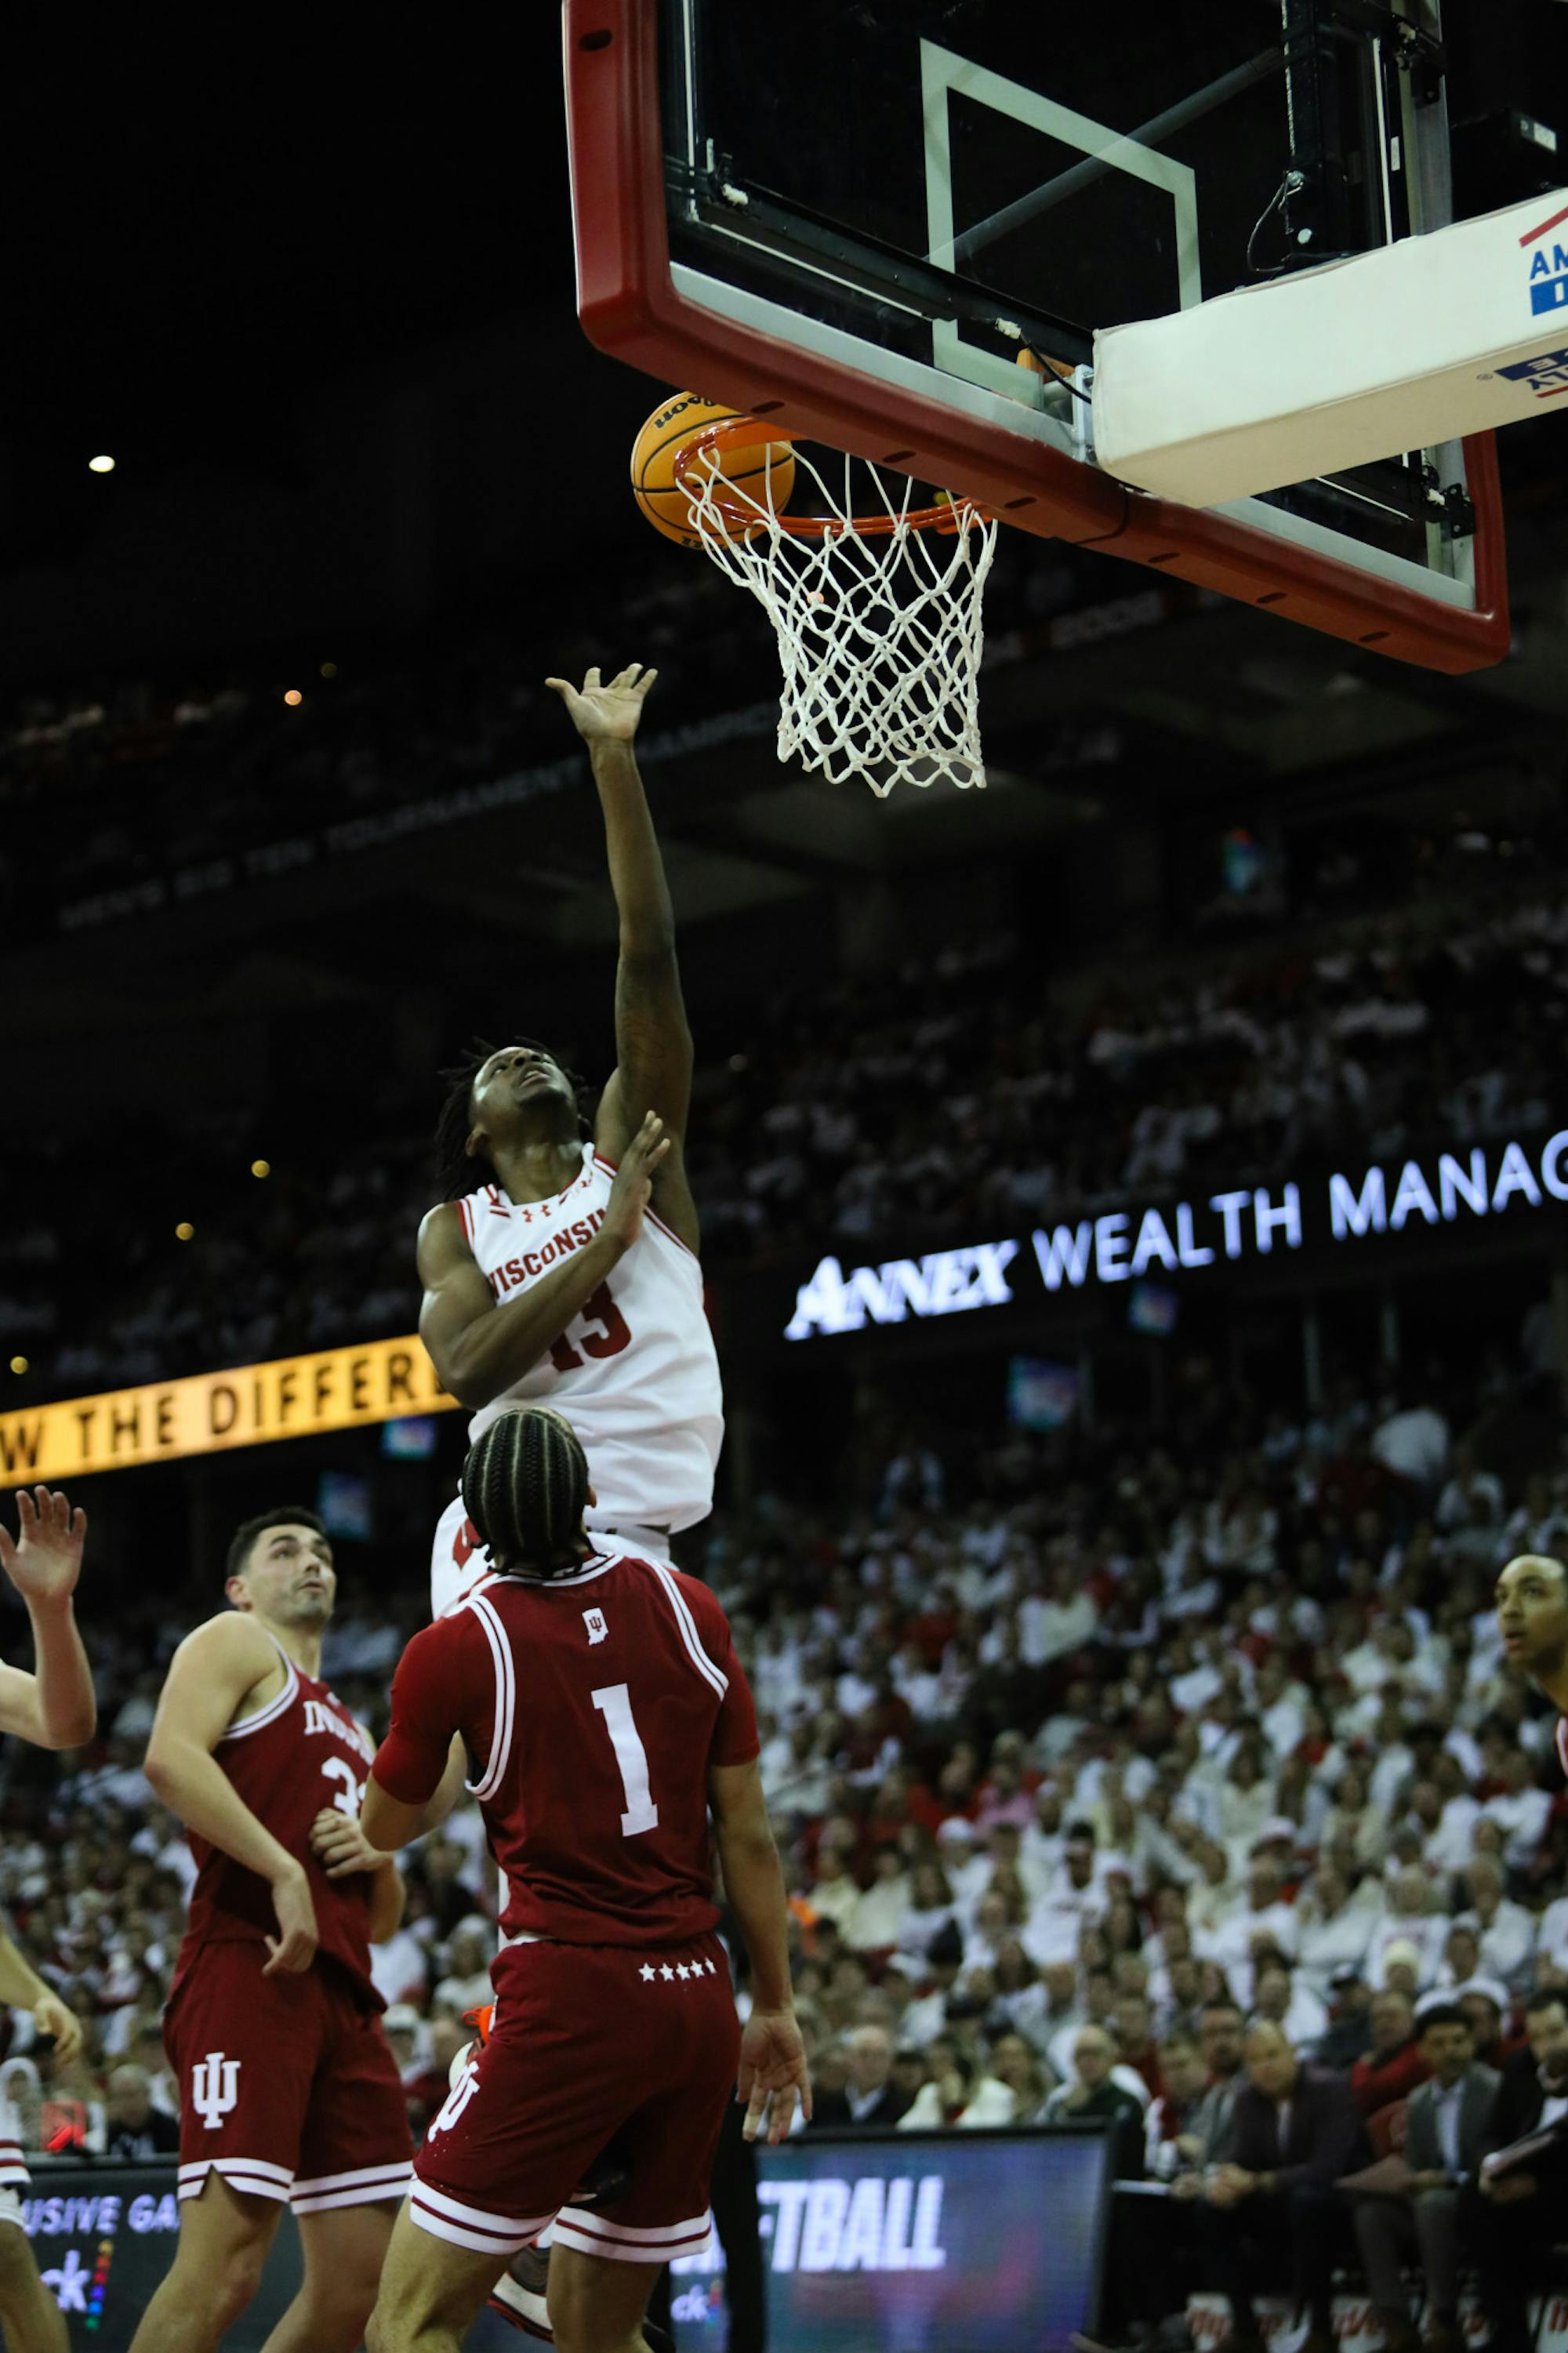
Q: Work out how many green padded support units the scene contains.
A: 0